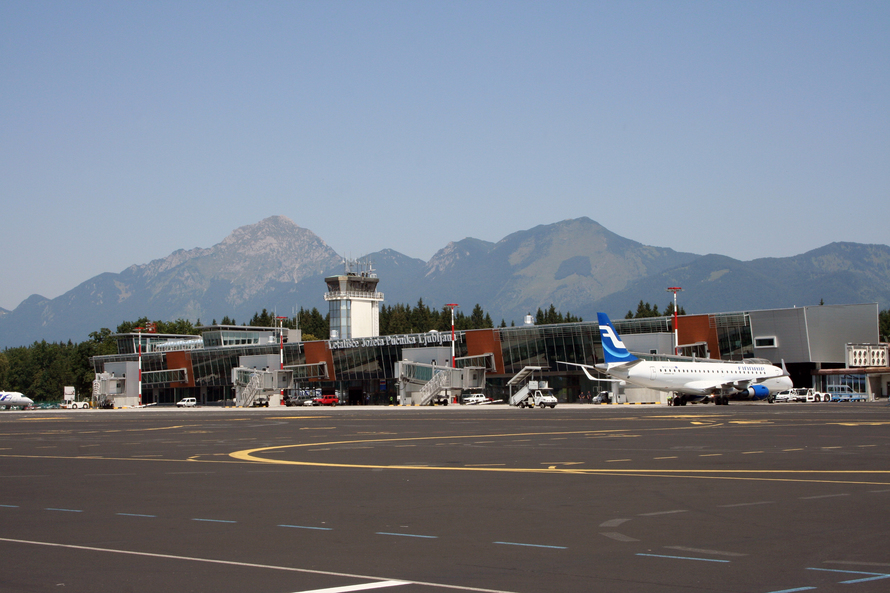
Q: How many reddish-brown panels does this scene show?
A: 4